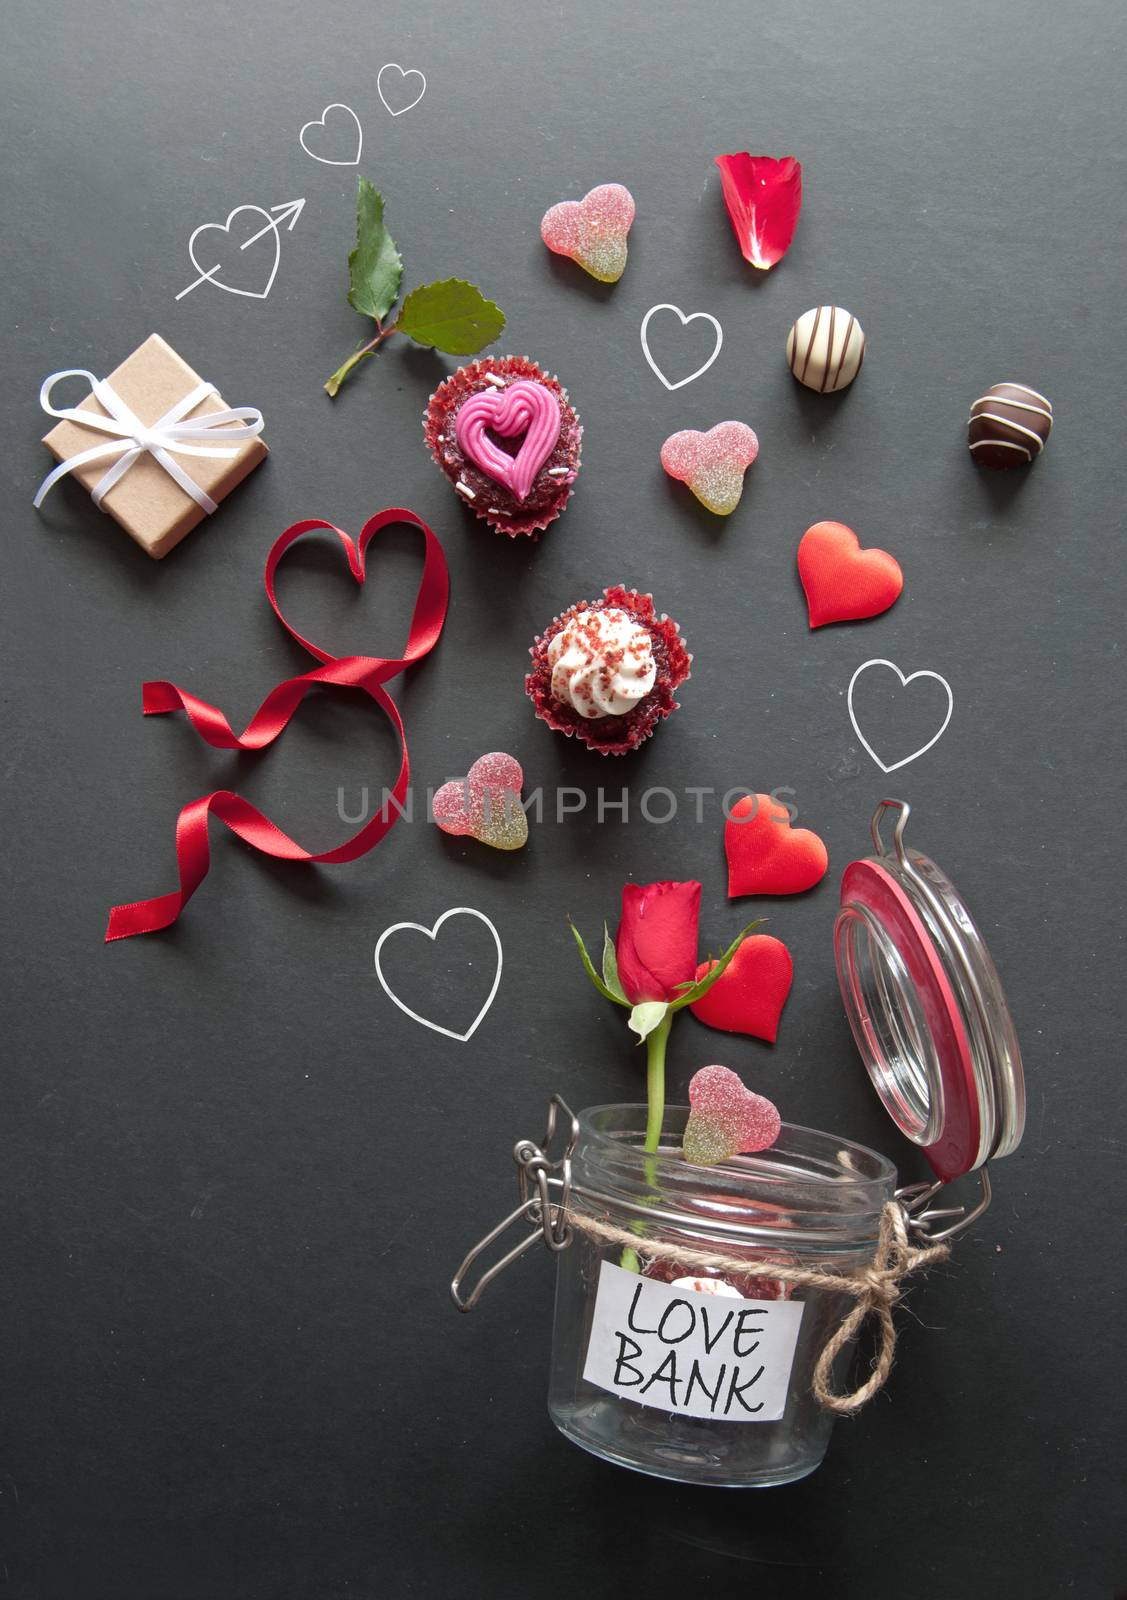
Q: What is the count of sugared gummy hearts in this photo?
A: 4